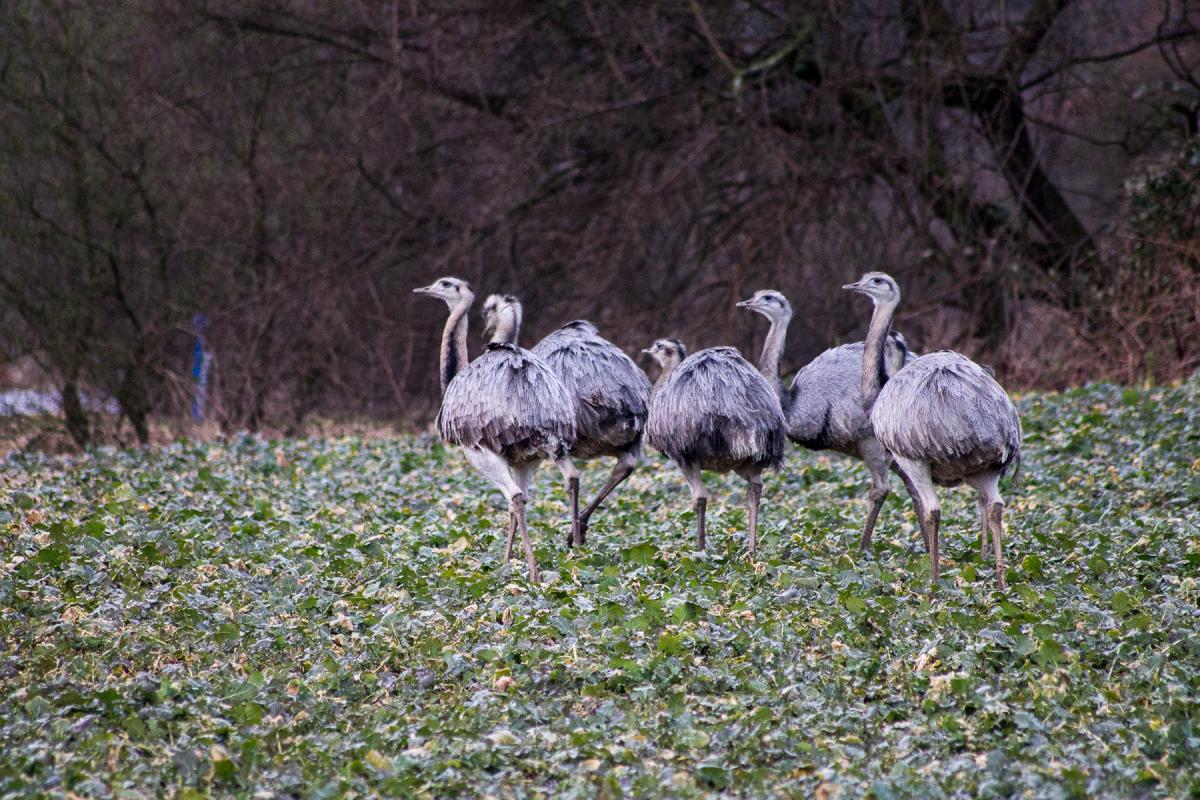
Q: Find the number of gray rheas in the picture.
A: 6